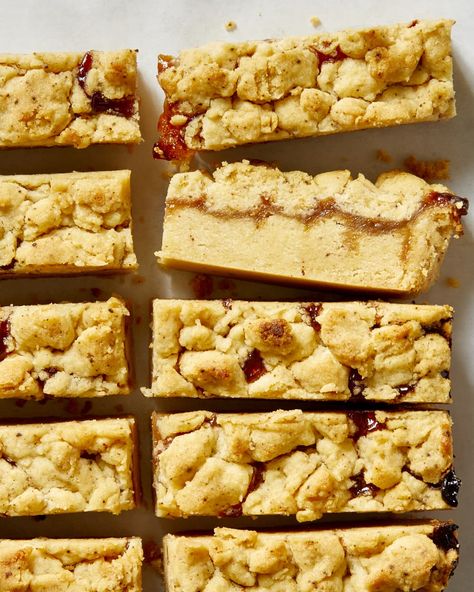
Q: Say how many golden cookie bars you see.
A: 10